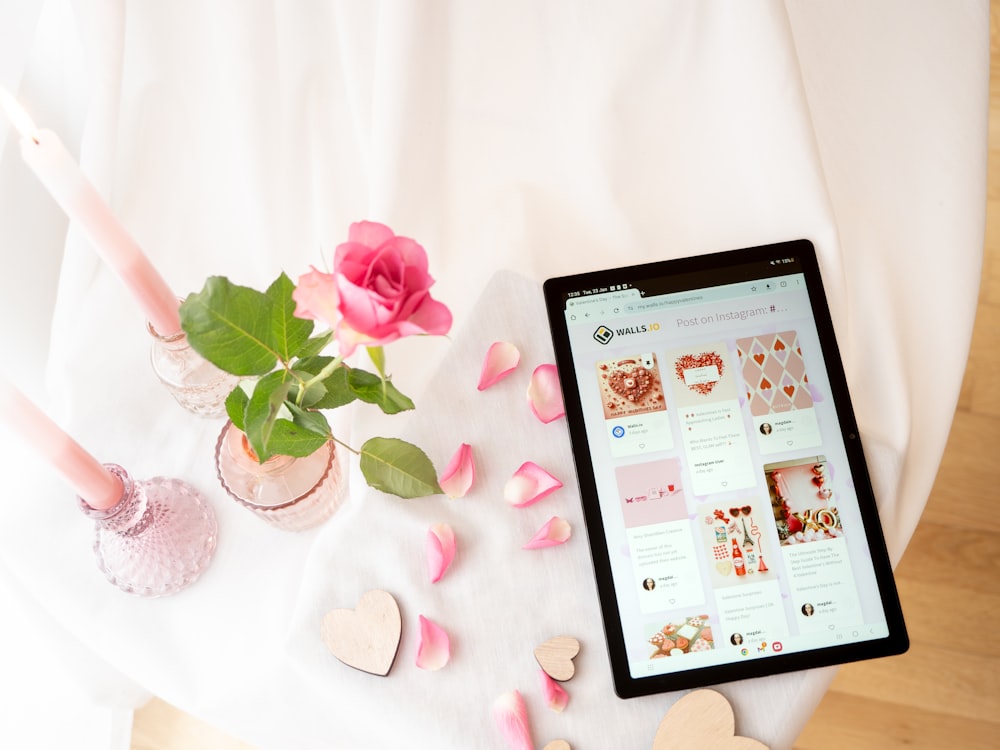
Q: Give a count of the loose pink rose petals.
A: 9